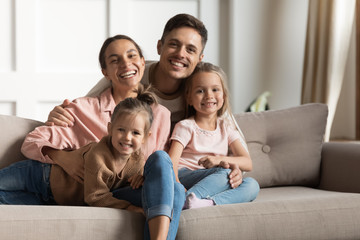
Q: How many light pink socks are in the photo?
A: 1